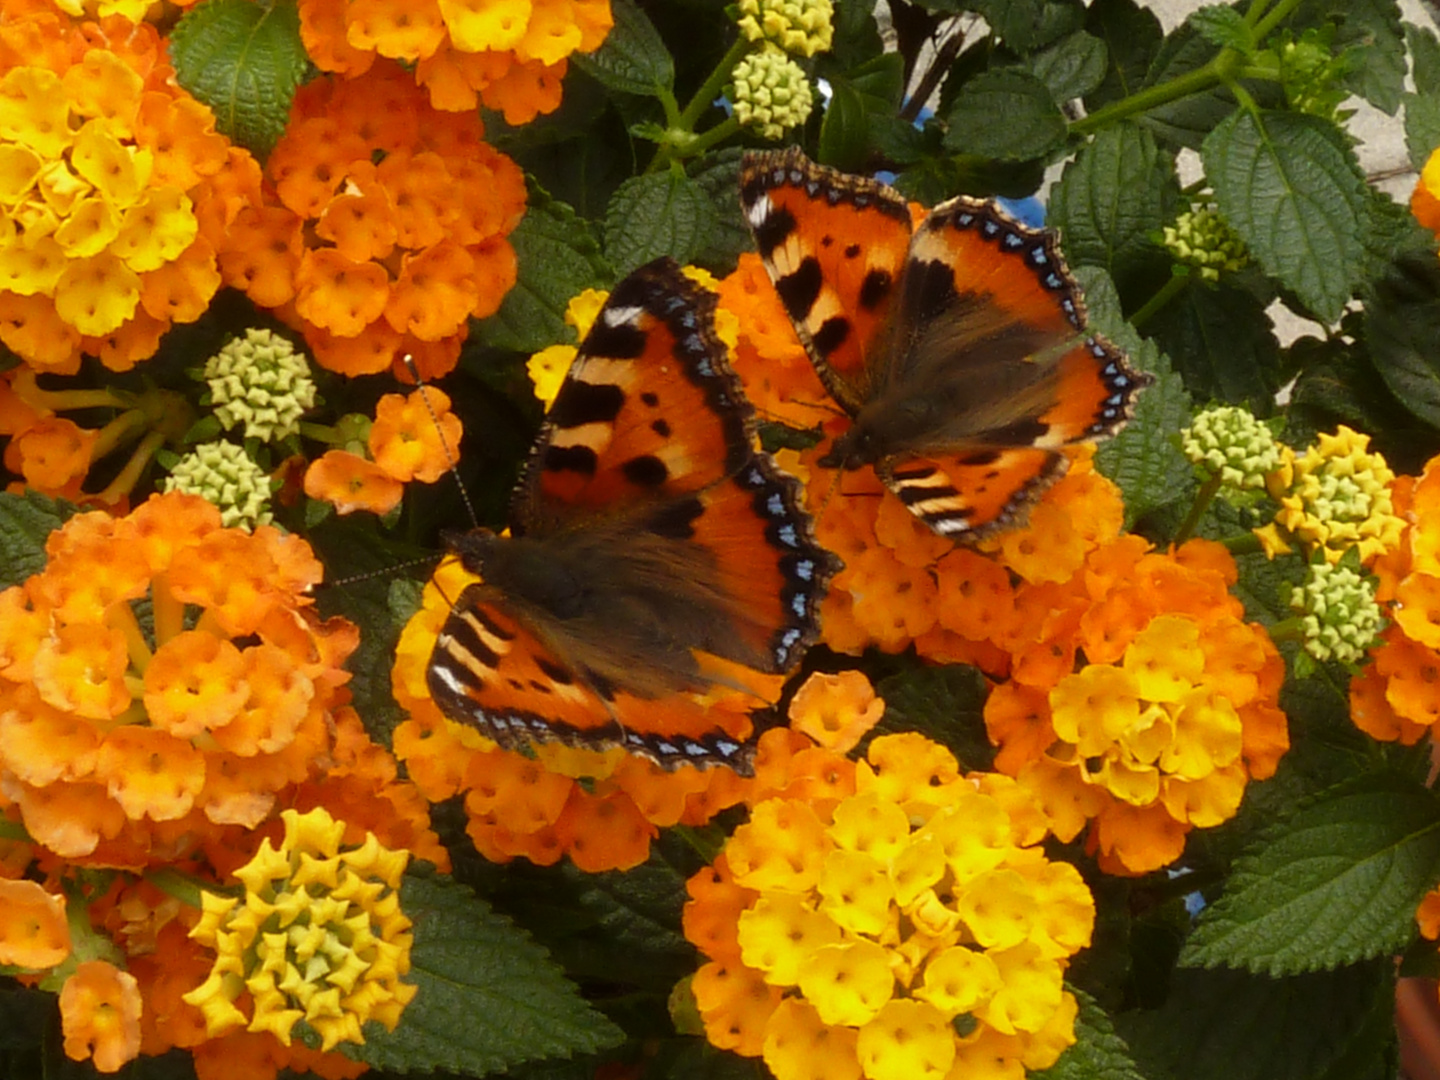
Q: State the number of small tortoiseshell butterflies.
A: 2